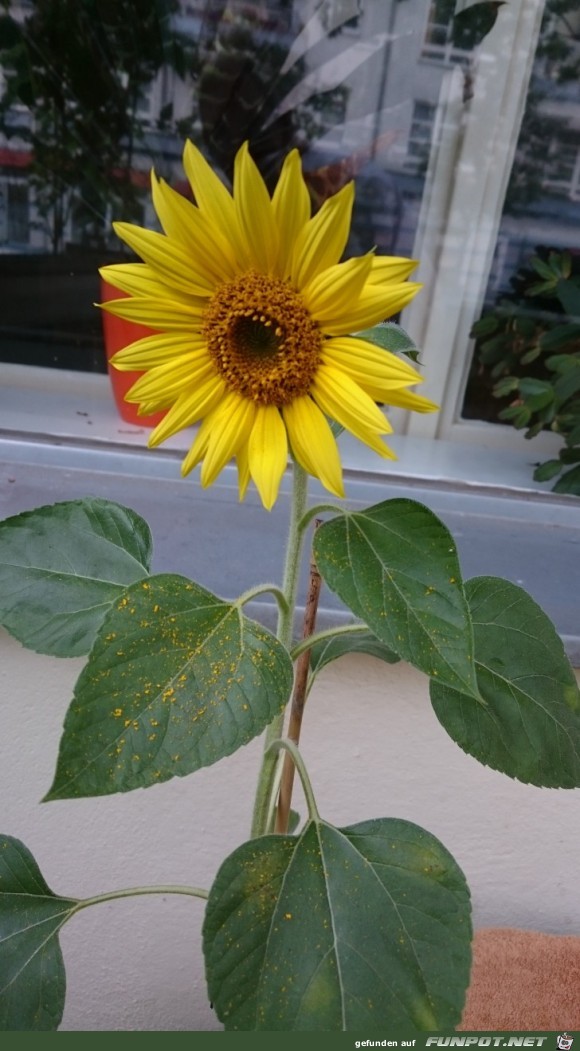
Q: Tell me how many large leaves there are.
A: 6